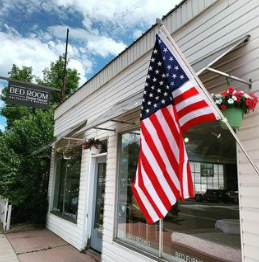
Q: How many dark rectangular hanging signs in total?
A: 1